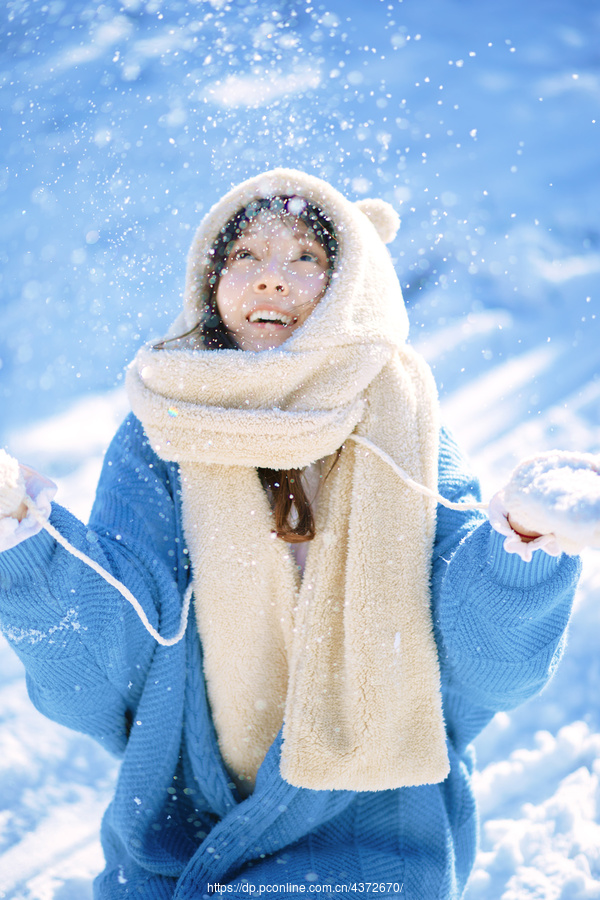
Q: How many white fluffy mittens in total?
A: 2